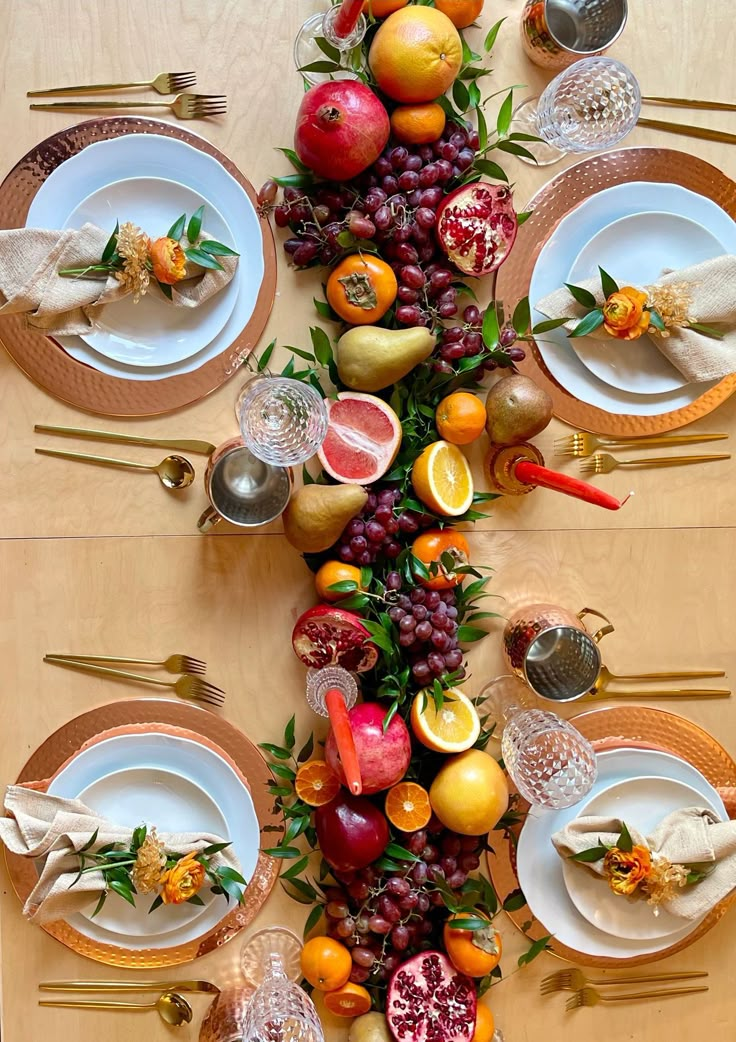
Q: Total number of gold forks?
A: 8